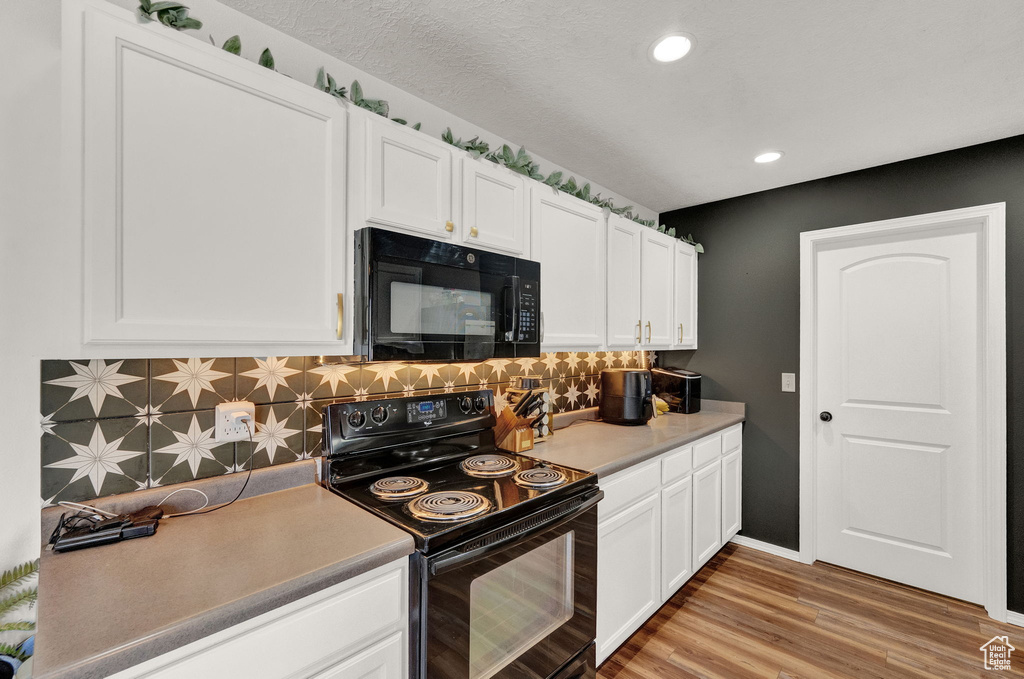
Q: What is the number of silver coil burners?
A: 4